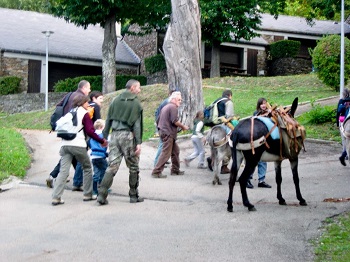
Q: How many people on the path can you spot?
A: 11